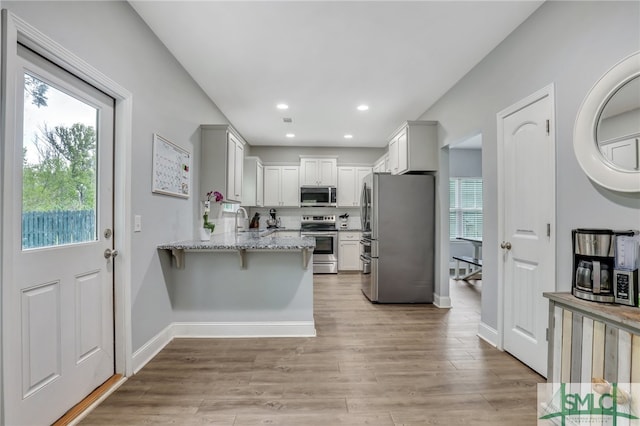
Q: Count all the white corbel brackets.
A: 3